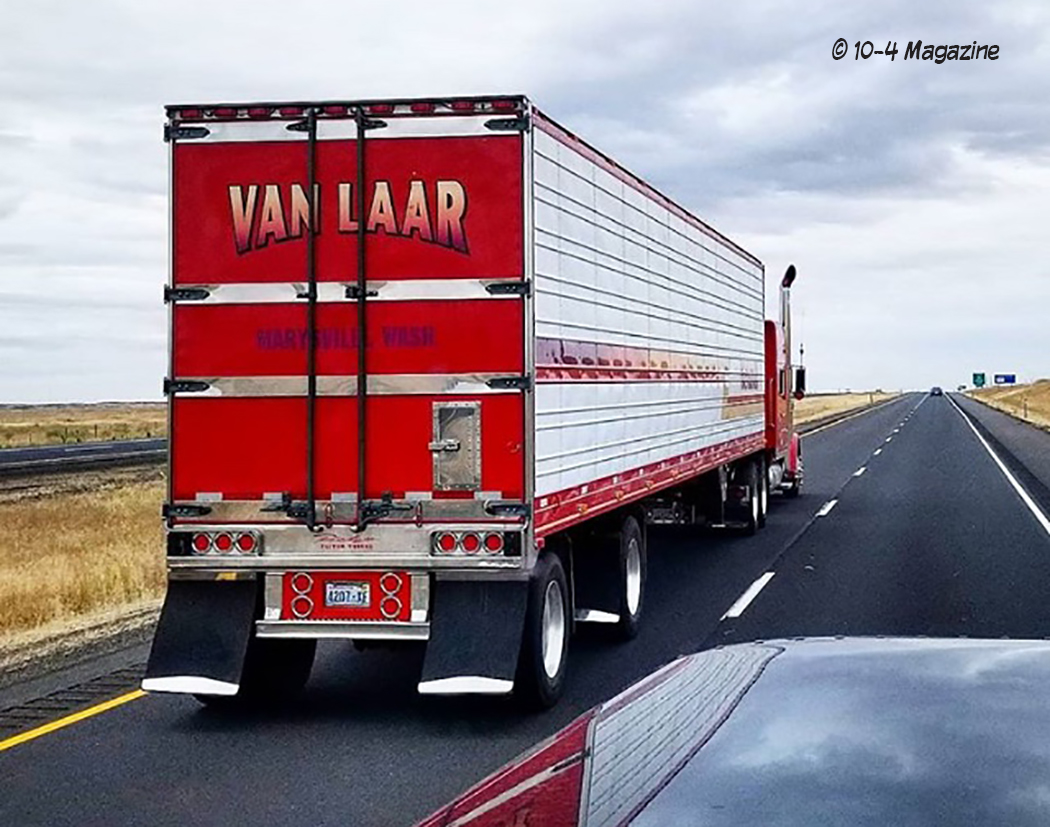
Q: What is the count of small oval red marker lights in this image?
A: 9